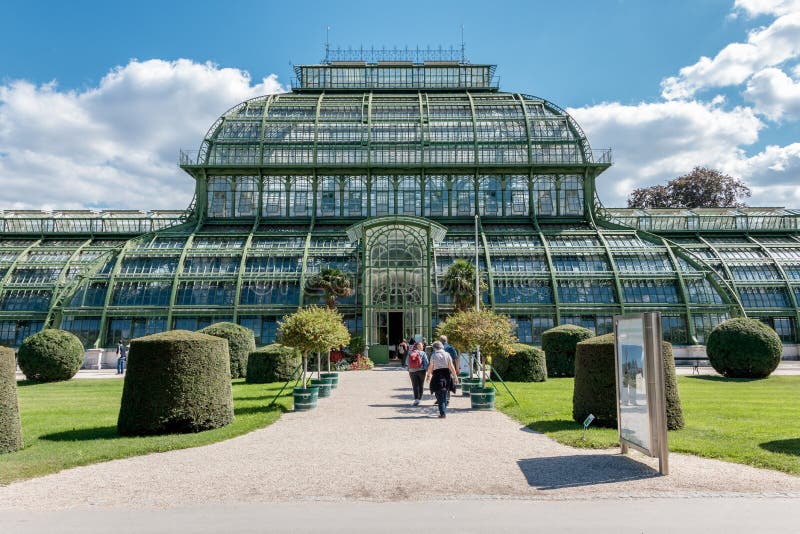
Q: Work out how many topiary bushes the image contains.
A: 9